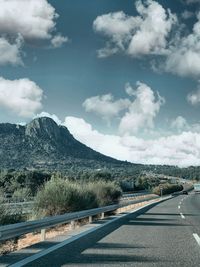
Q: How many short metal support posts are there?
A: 4